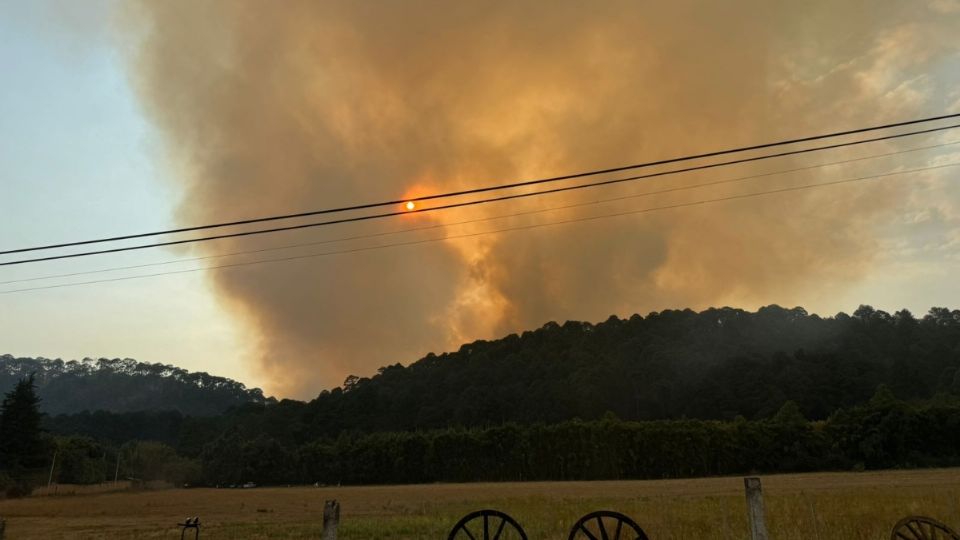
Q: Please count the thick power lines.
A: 2